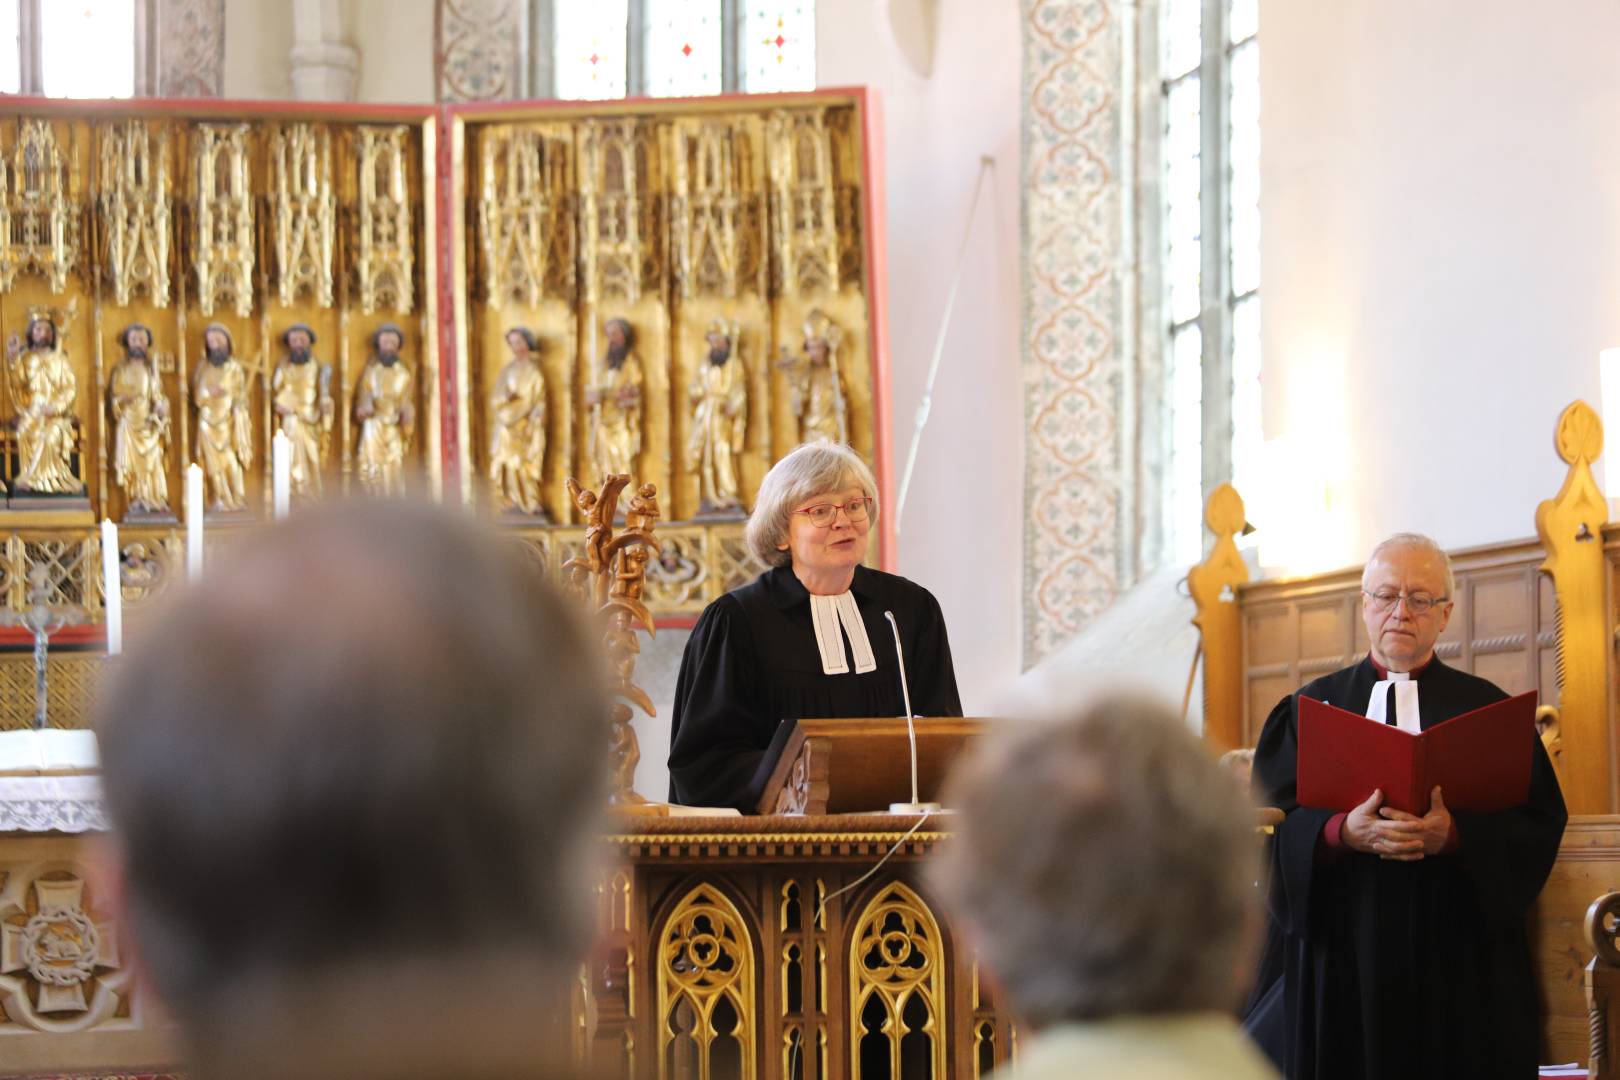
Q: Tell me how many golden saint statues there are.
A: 9